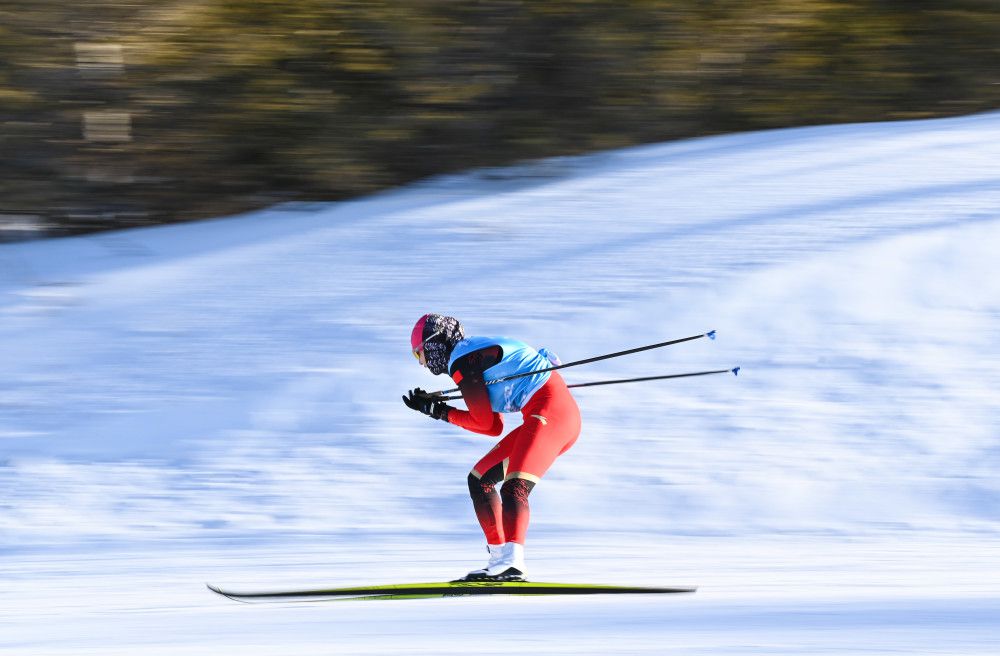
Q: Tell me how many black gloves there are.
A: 2